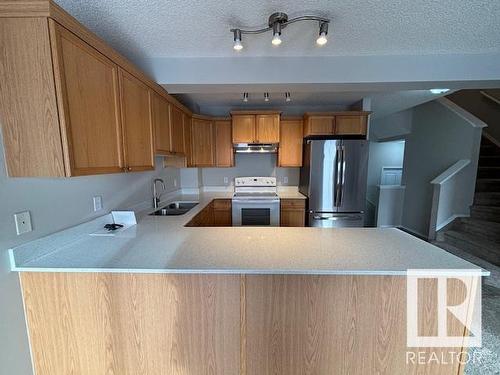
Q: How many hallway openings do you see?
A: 1